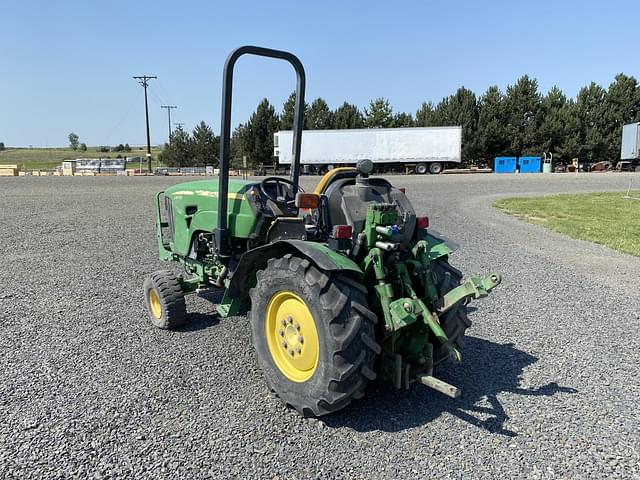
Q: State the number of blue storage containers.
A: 2